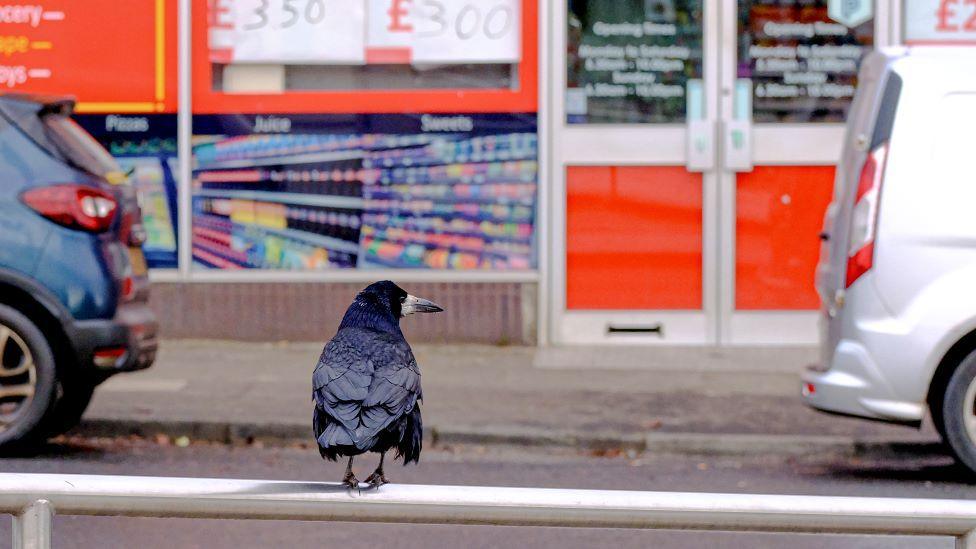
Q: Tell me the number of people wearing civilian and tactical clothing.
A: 0